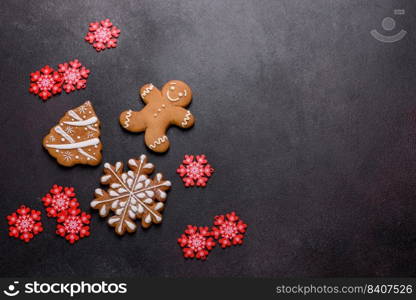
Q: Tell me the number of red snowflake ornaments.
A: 9